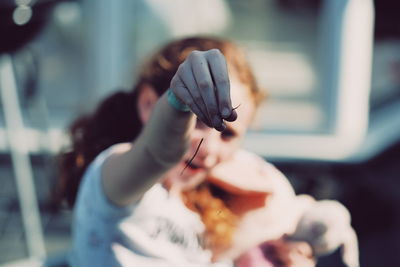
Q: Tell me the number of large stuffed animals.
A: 1